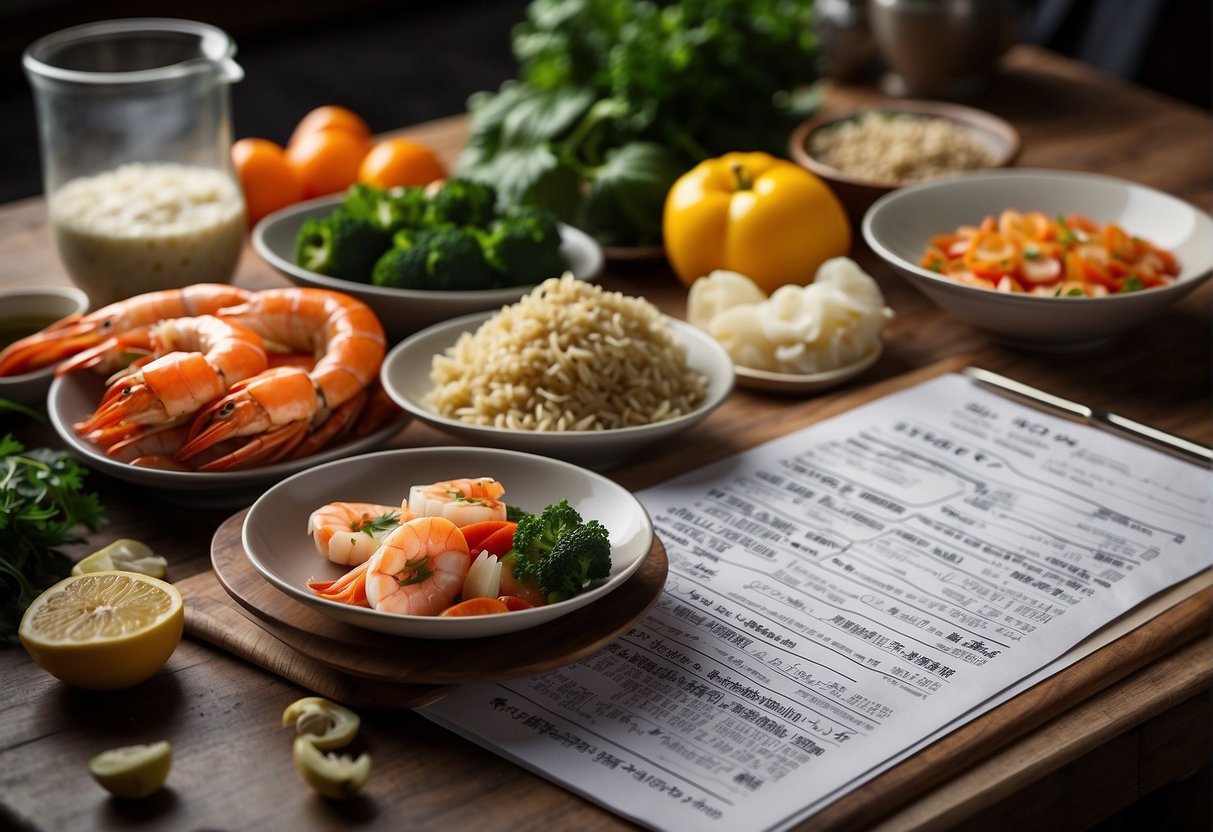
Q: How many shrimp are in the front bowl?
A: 3